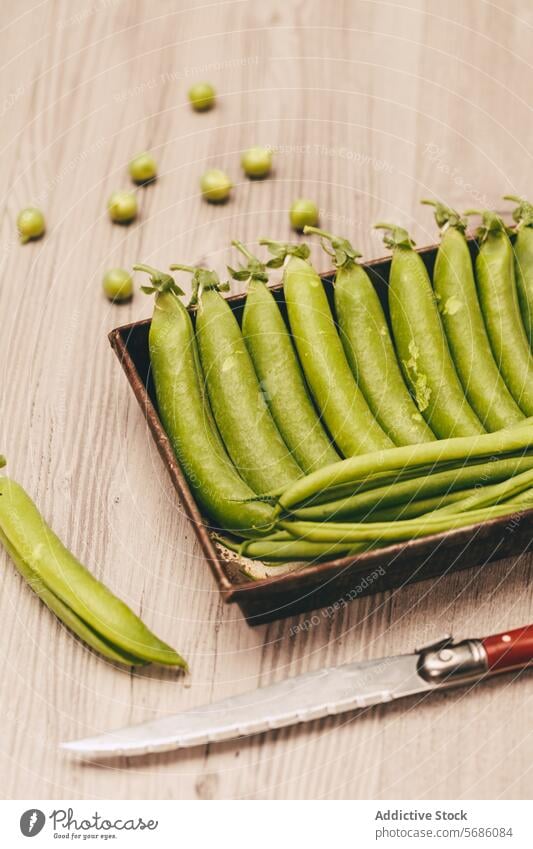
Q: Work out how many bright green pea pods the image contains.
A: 10